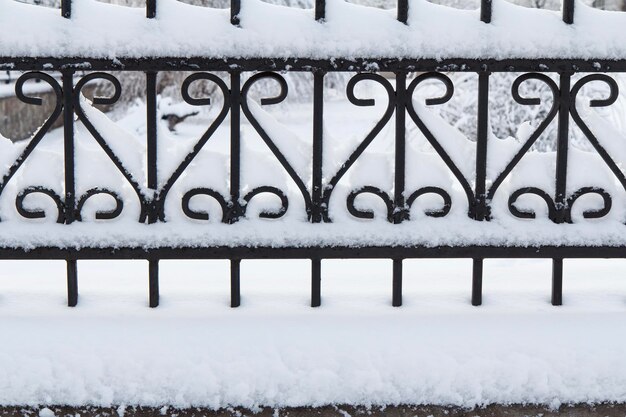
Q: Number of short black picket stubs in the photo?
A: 7